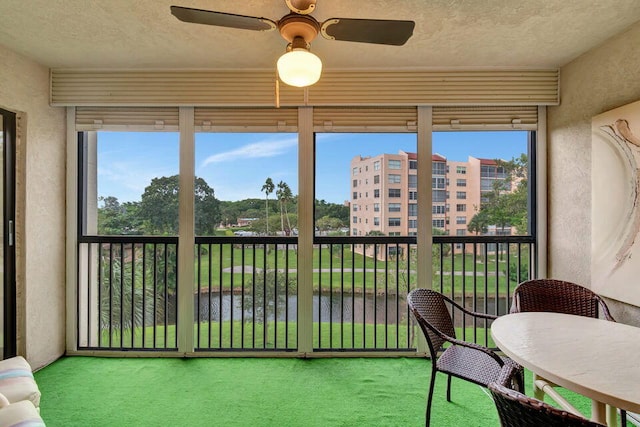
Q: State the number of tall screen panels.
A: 4